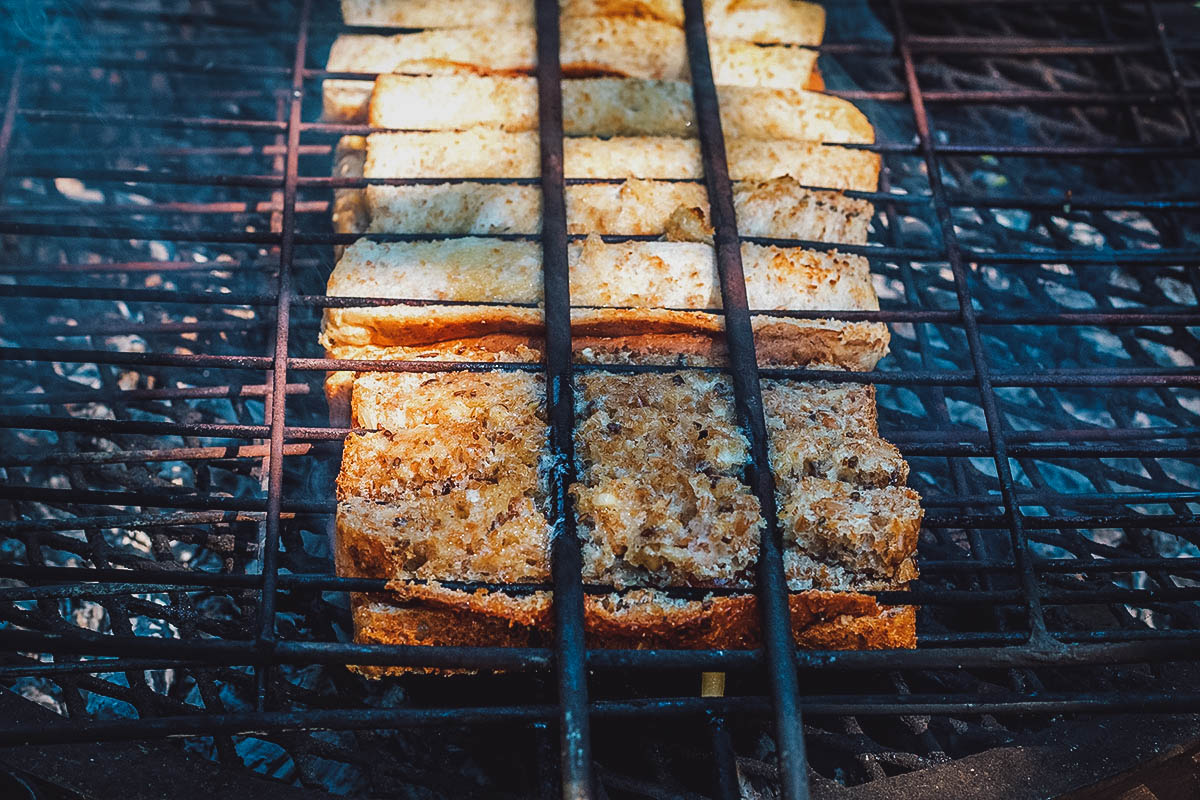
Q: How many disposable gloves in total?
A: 0